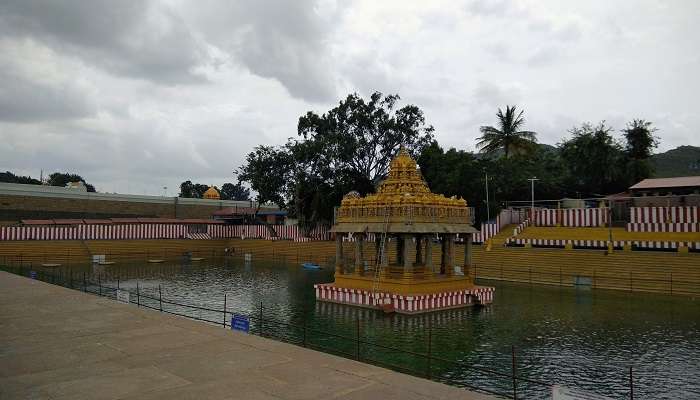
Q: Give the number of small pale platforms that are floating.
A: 4